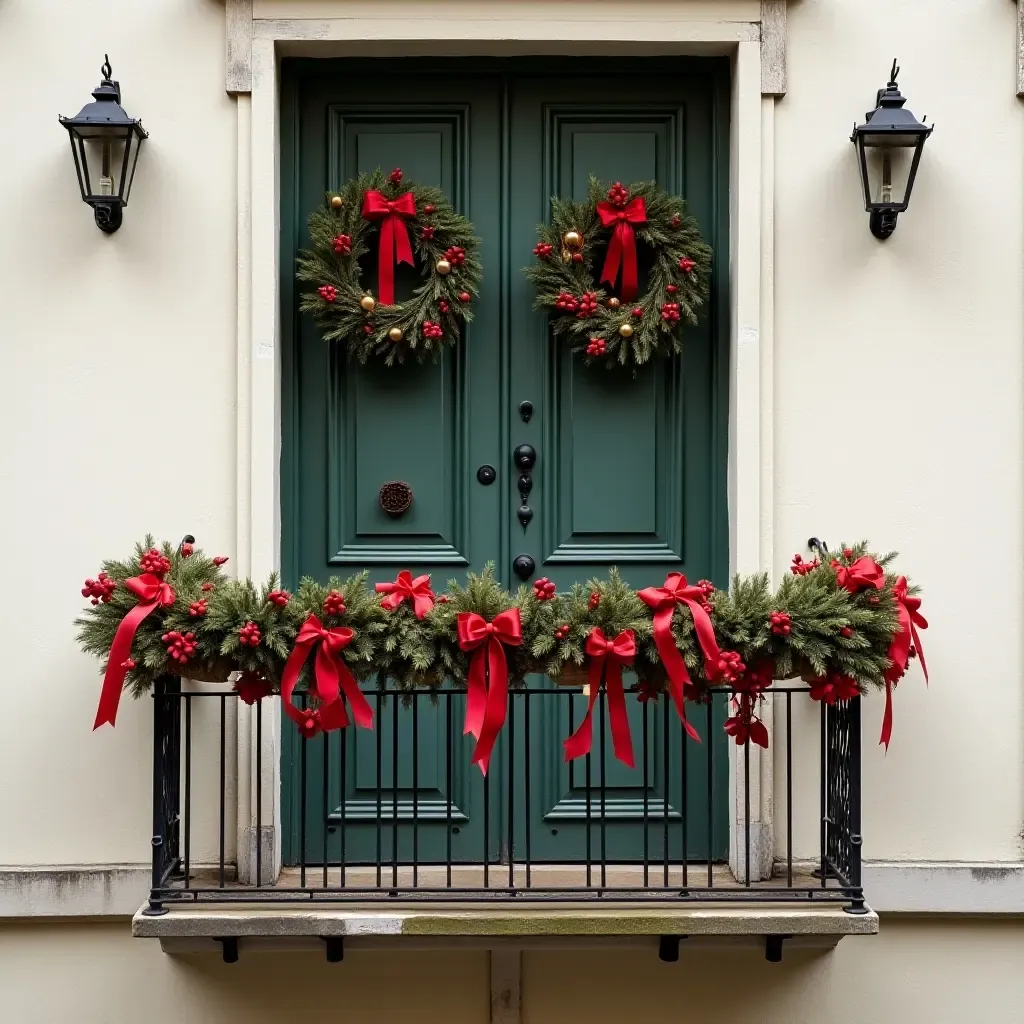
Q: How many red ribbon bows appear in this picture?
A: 10